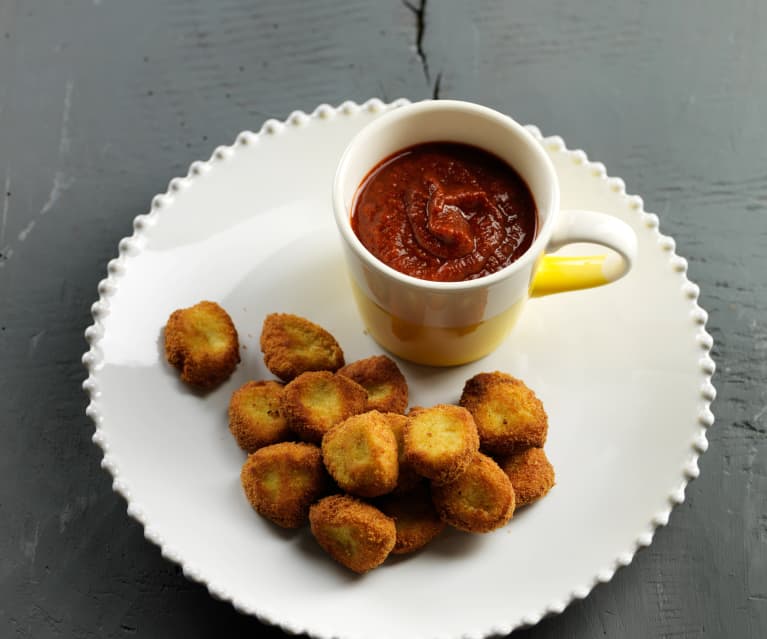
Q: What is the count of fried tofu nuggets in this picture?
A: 14